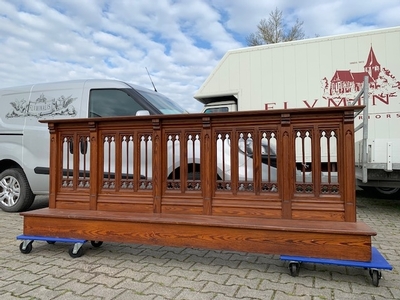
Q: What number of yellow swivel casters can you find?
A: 0